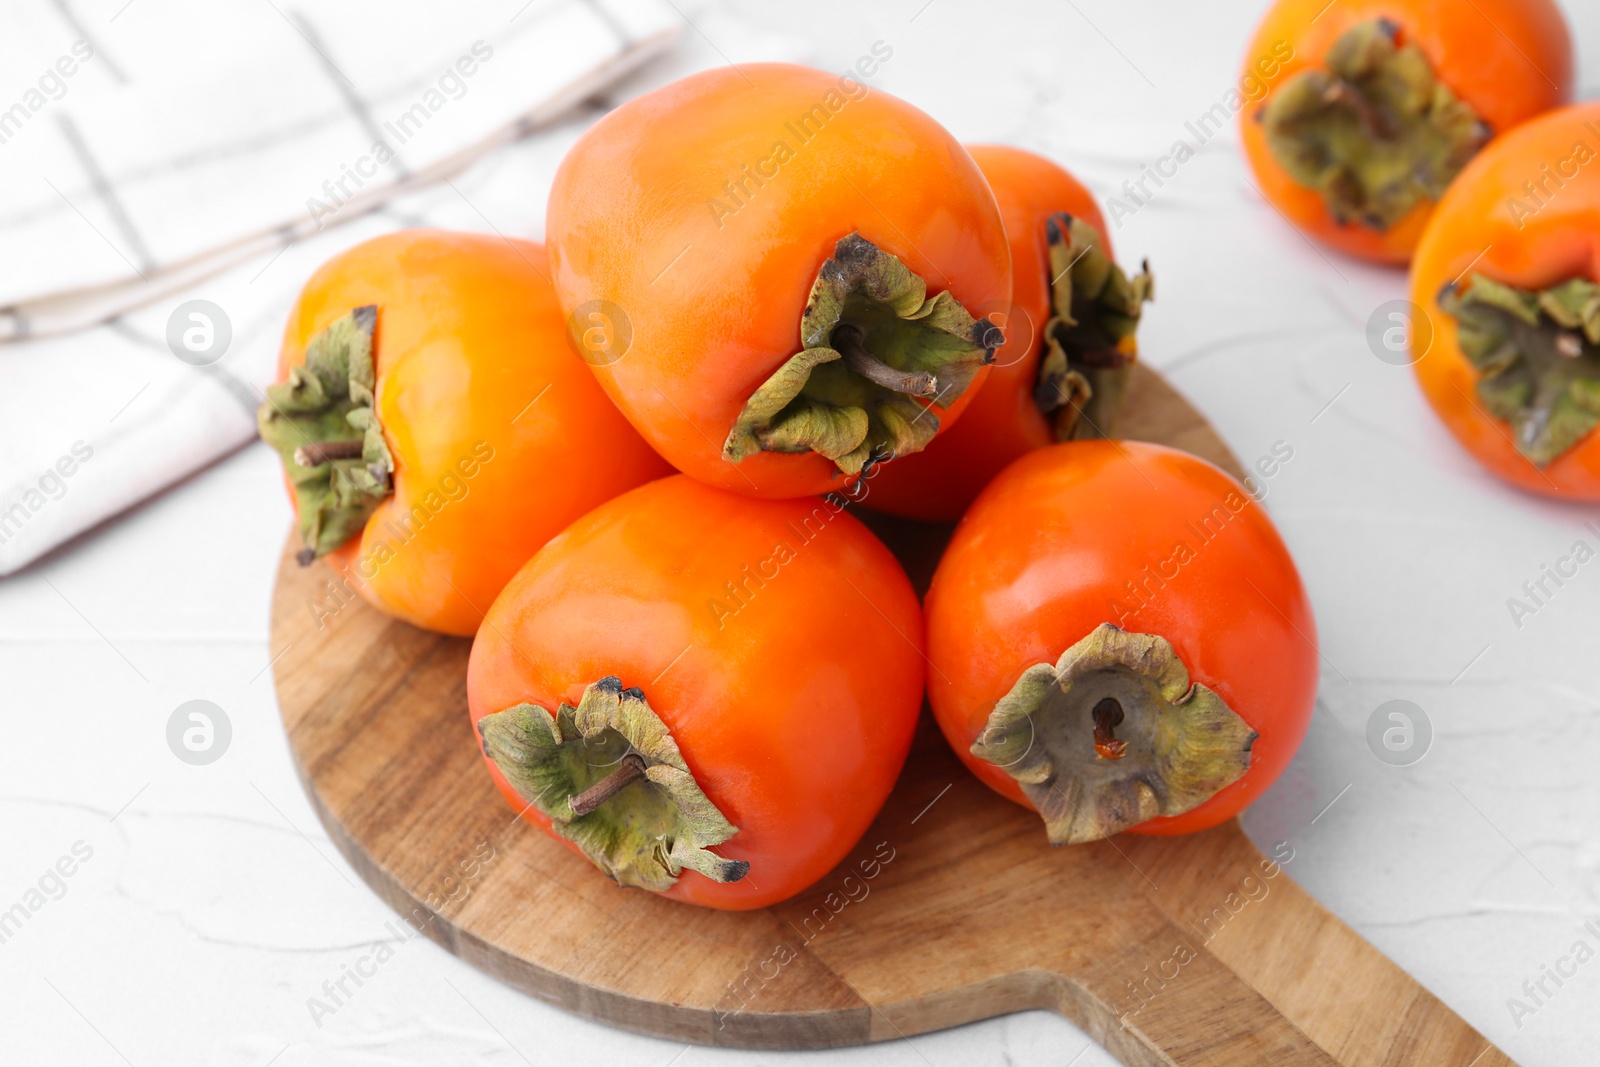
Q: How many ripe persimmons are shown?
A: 7